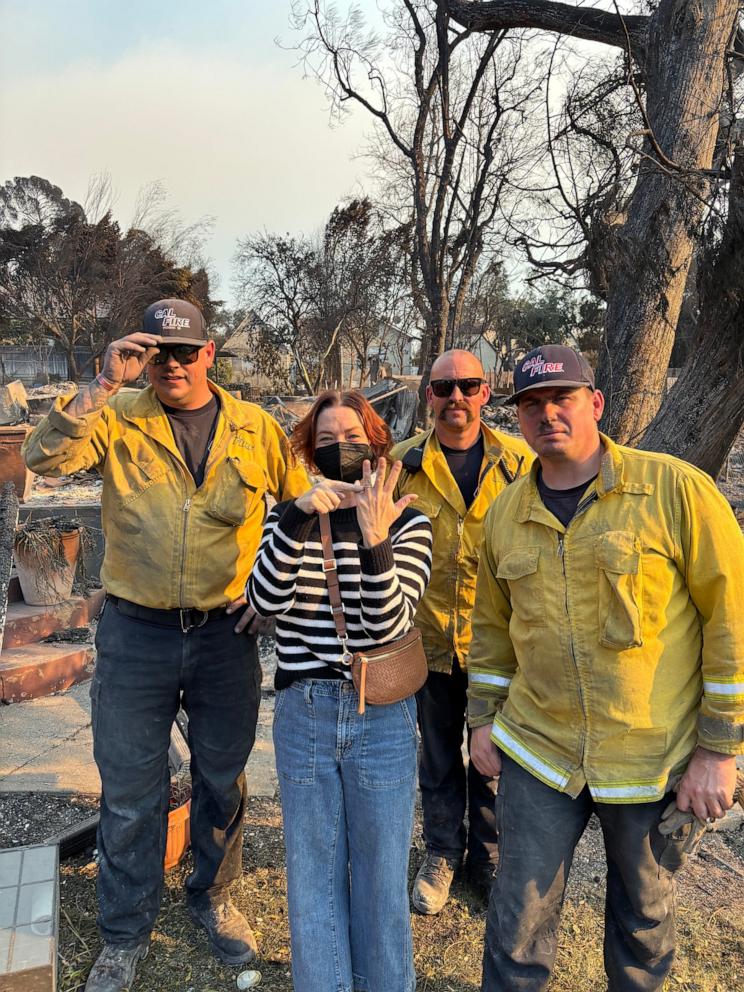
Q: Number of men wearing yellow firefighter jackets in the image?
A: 3